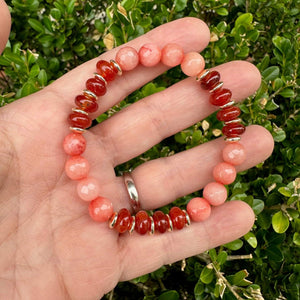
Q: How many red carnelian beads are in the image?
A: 12